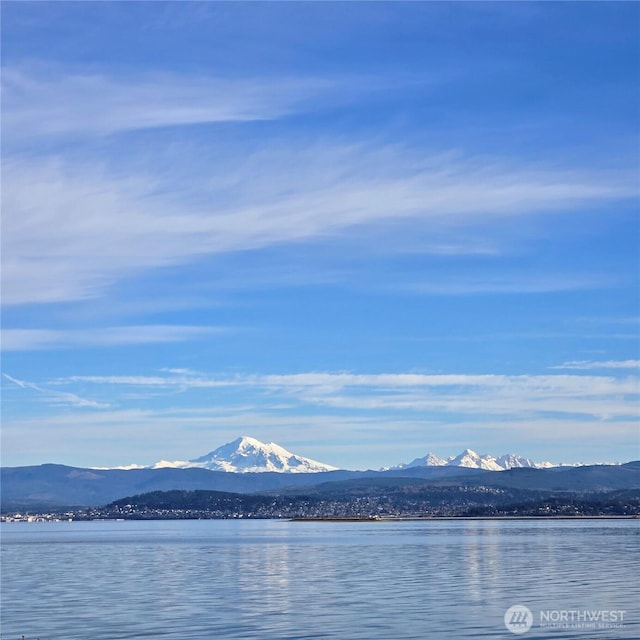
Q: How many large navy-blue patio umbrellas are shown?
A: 0